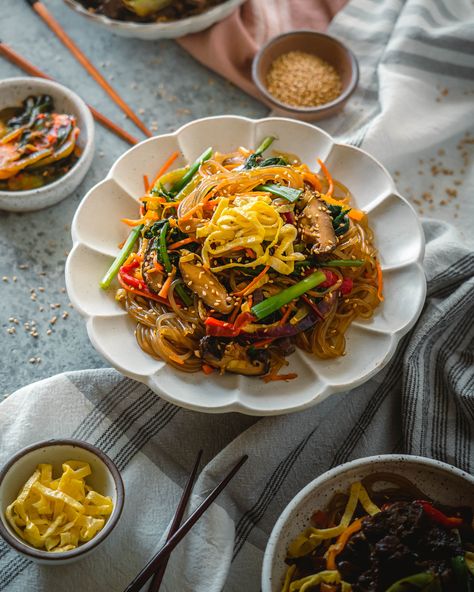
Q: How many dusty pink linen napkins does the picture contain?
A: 1